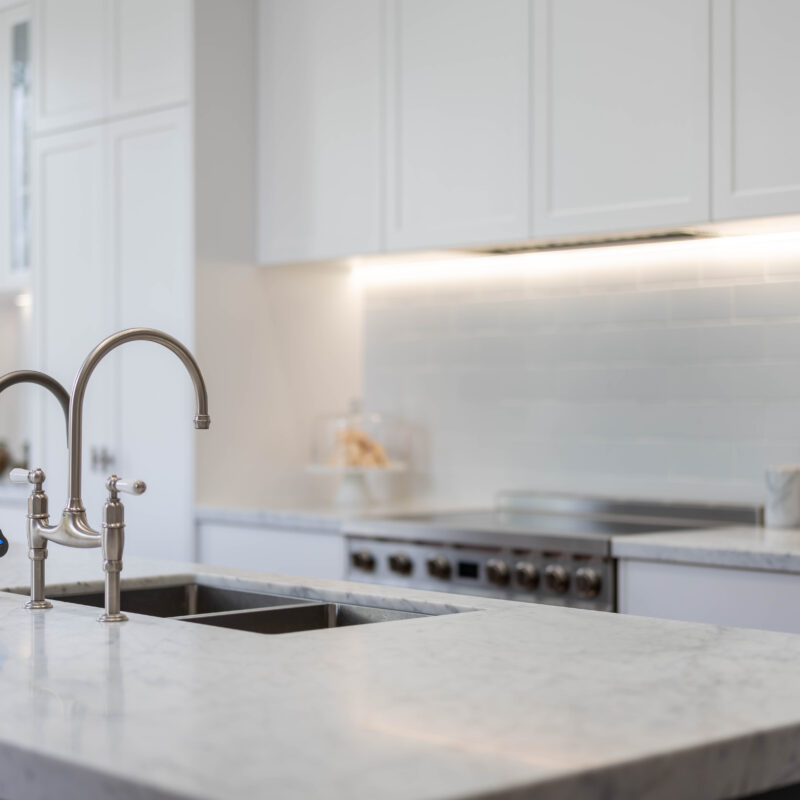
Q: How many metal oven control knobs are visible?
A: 7